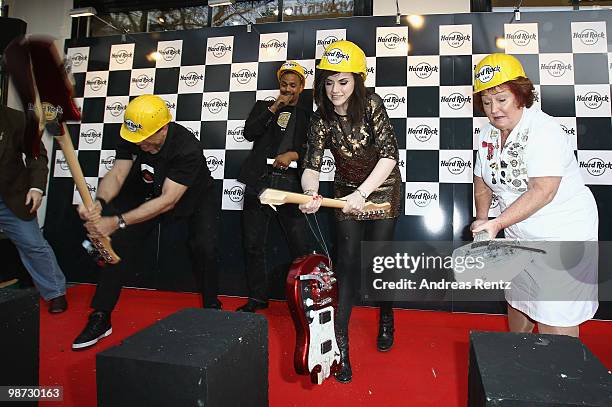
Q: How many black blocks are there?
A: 3